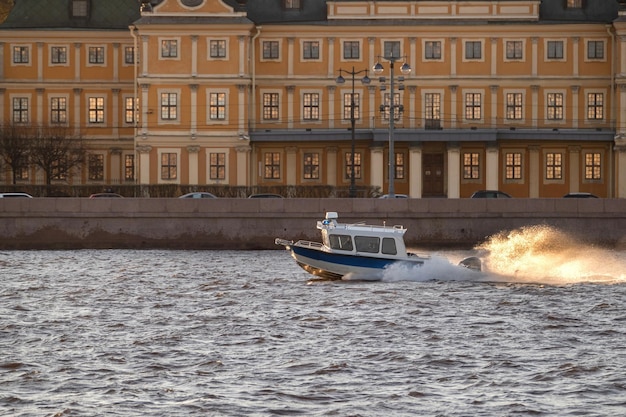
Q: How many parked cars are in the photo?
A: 7